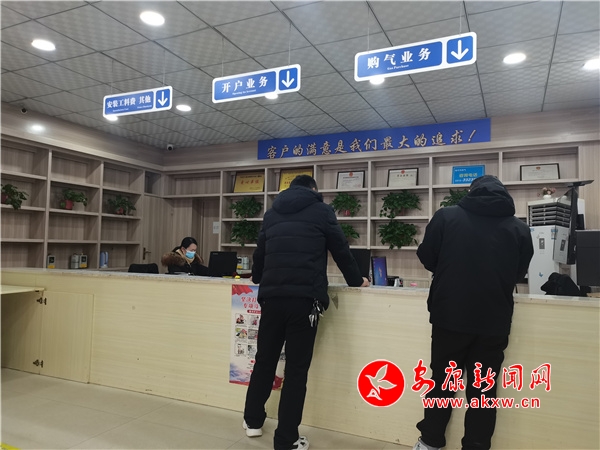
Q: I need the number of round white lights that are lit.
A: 9